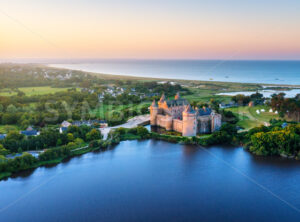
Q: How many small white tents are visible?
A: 4